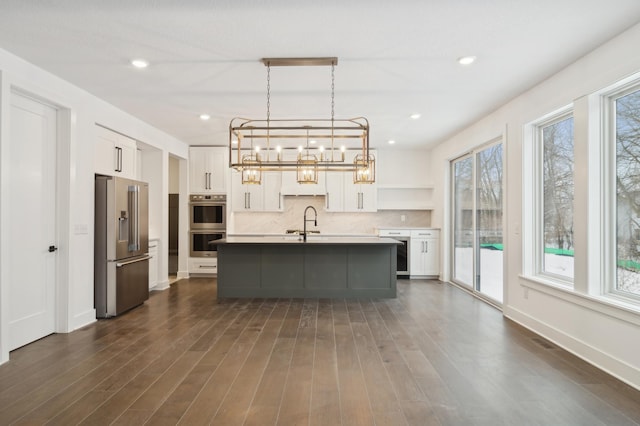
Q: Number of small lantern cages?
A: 3